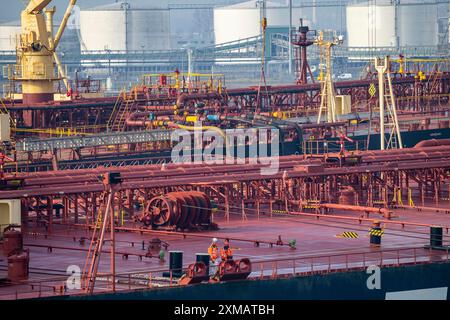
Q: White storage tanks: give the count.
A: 4